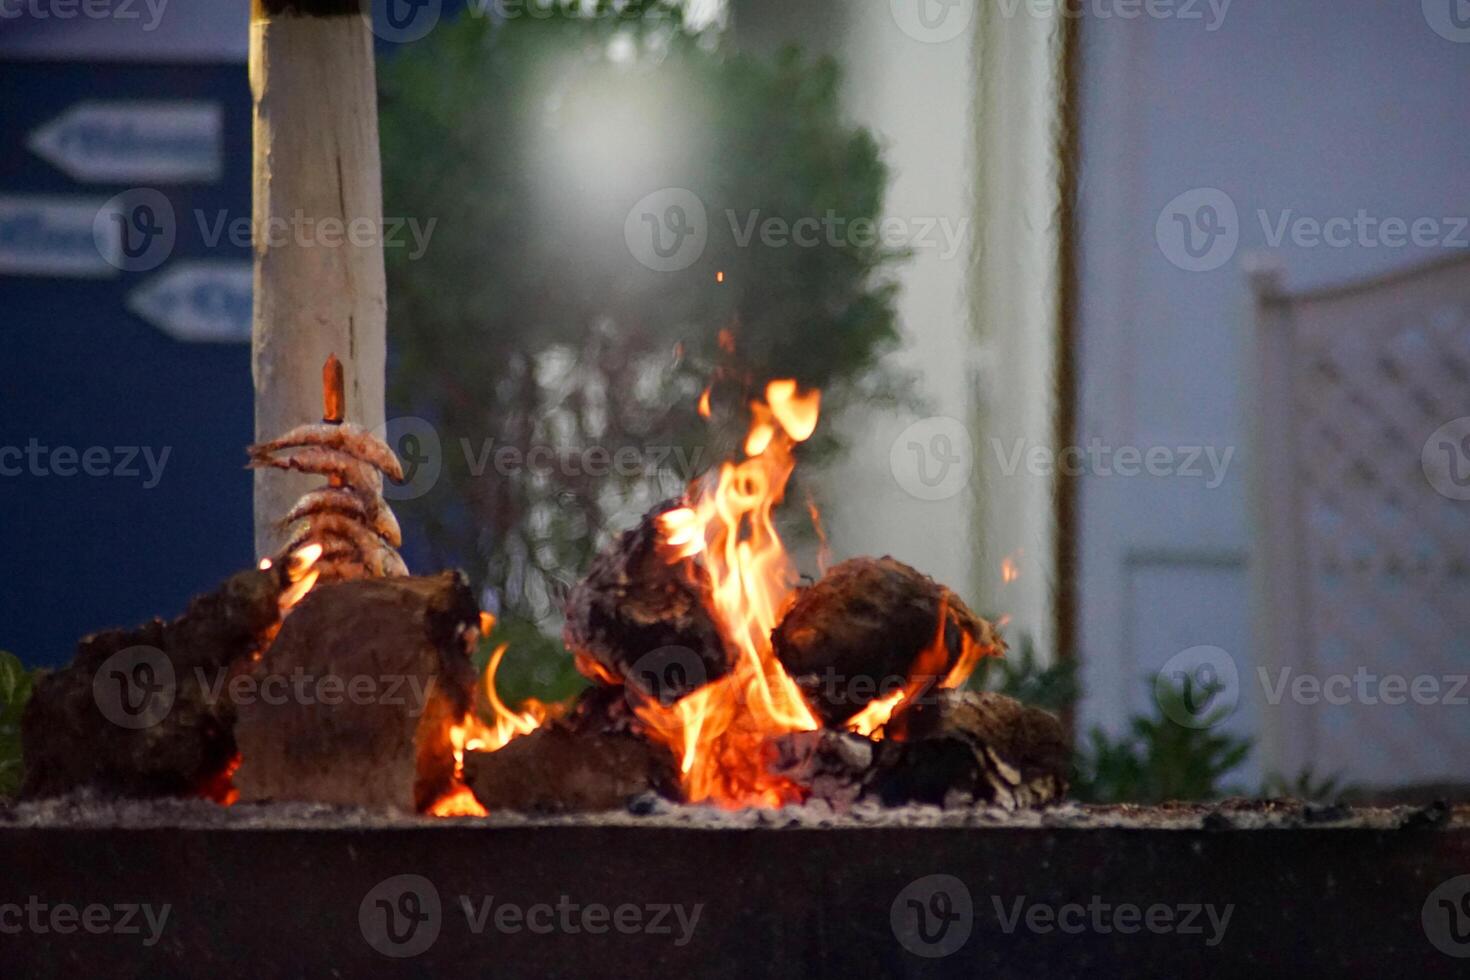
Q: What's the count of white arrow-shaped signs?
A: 3